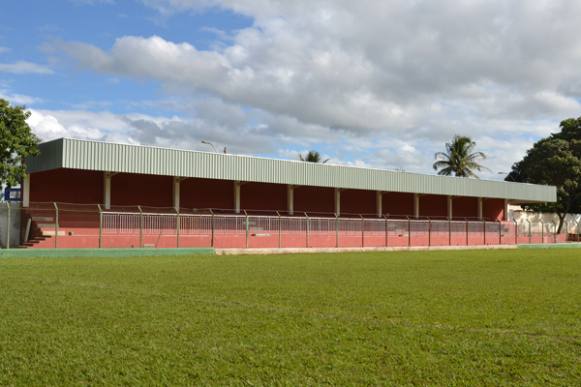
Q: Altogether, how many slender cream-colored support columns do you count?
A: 11